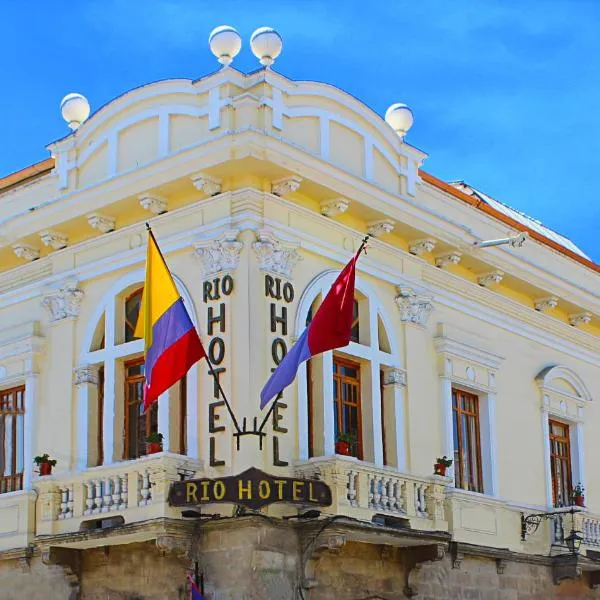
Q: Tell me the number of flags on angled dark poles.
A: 2